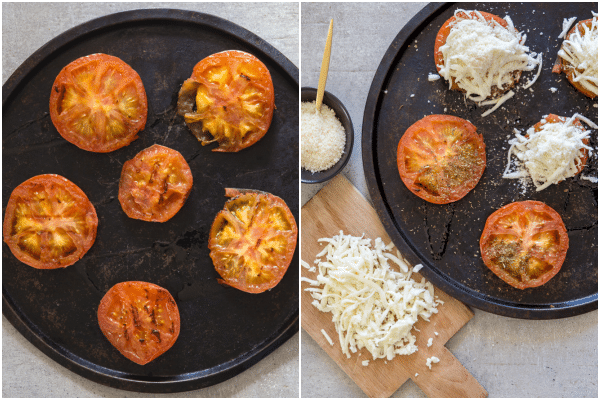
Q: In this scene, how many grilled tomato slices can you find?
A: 11